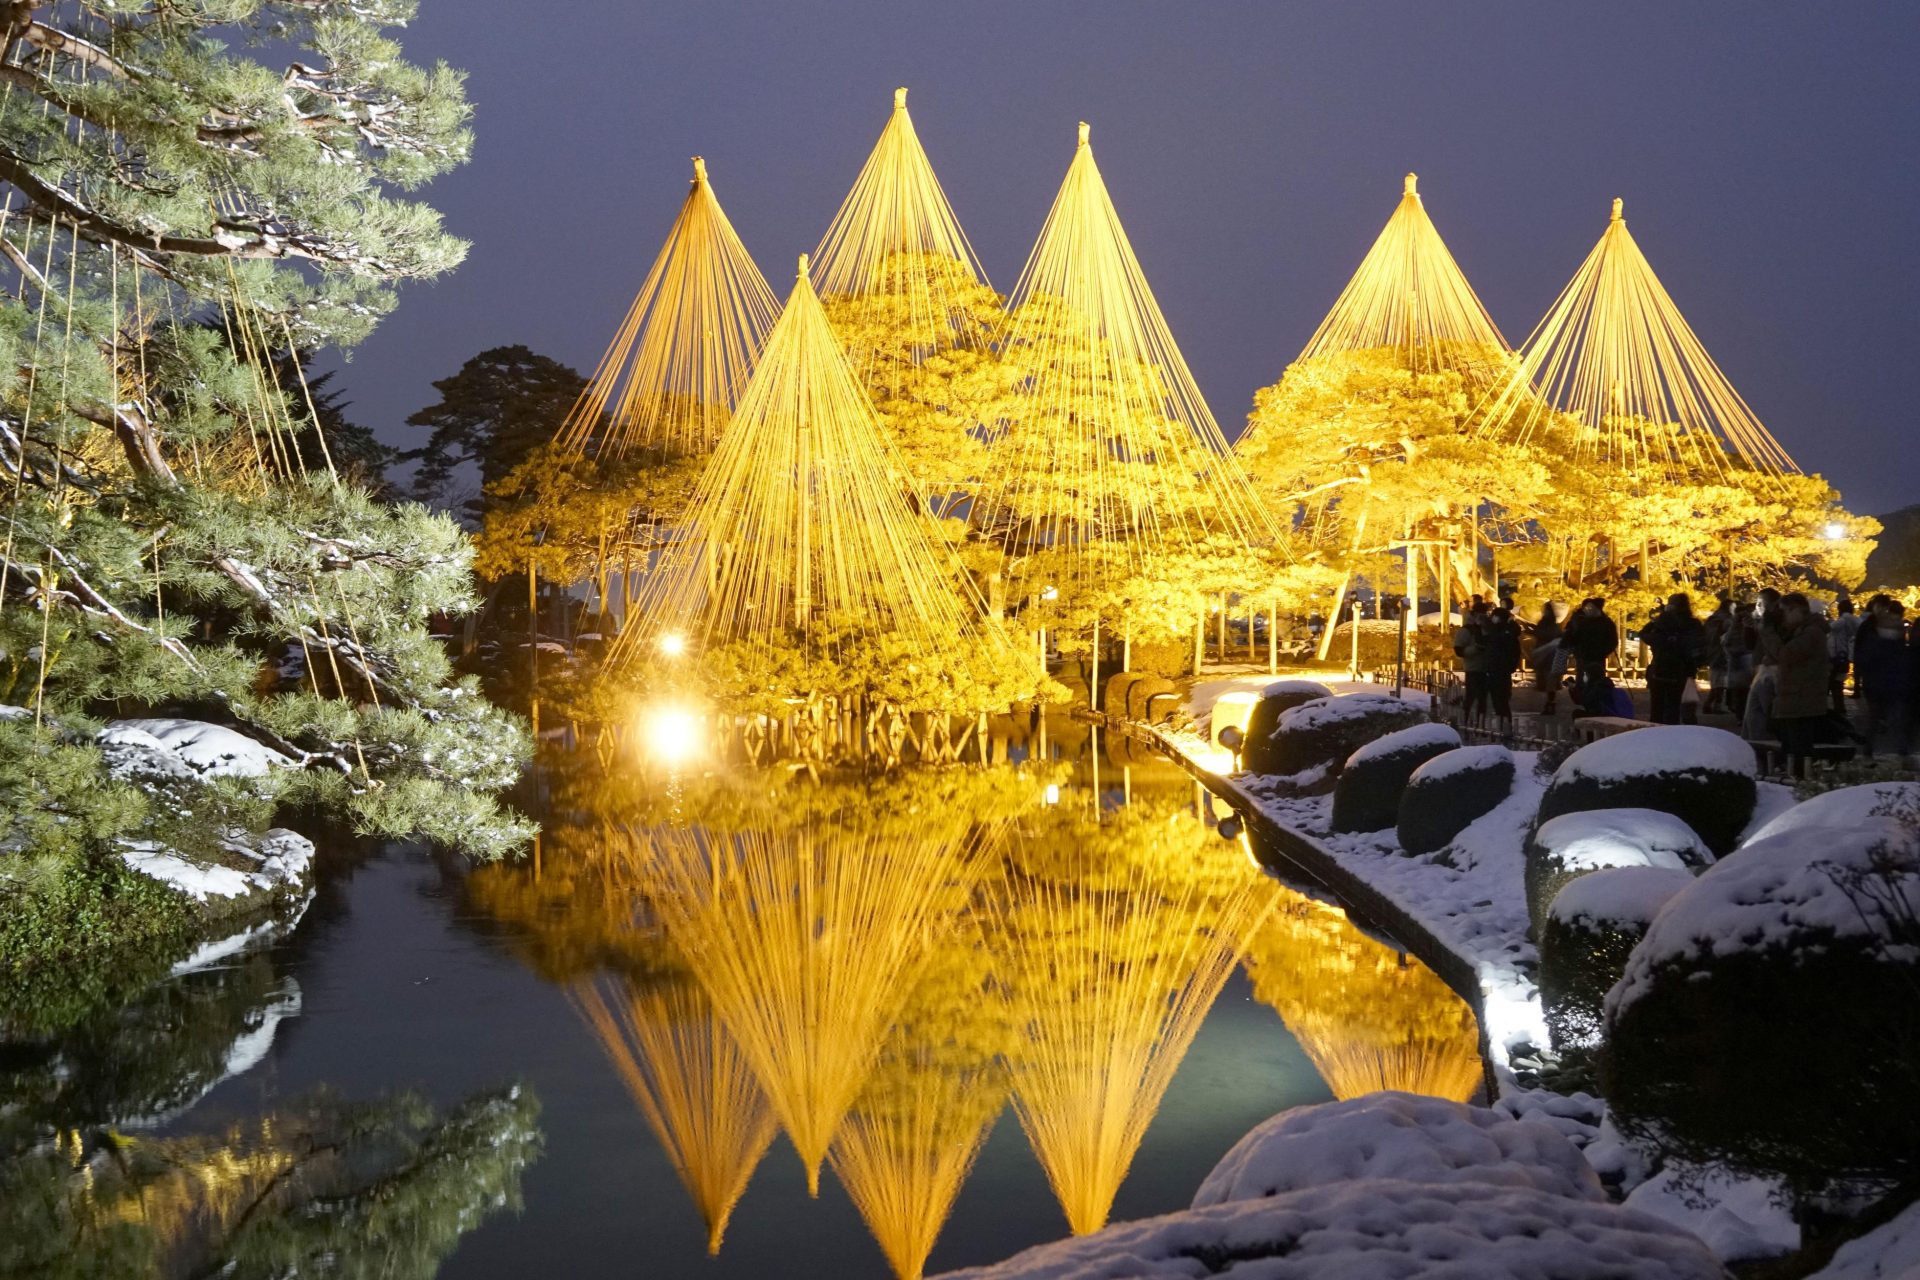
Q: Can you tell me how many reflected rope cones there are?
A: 5